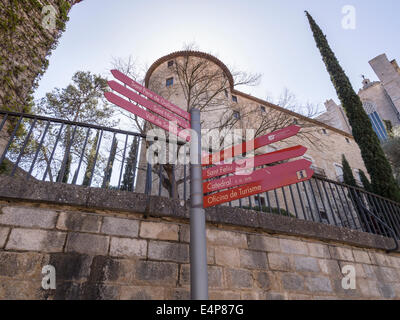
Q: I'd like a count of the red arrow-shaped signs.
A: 7